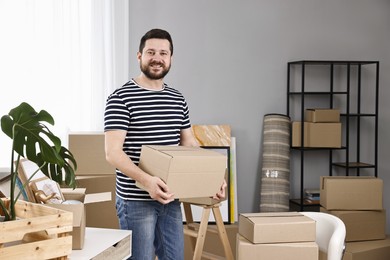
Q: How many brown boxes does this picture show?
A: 12